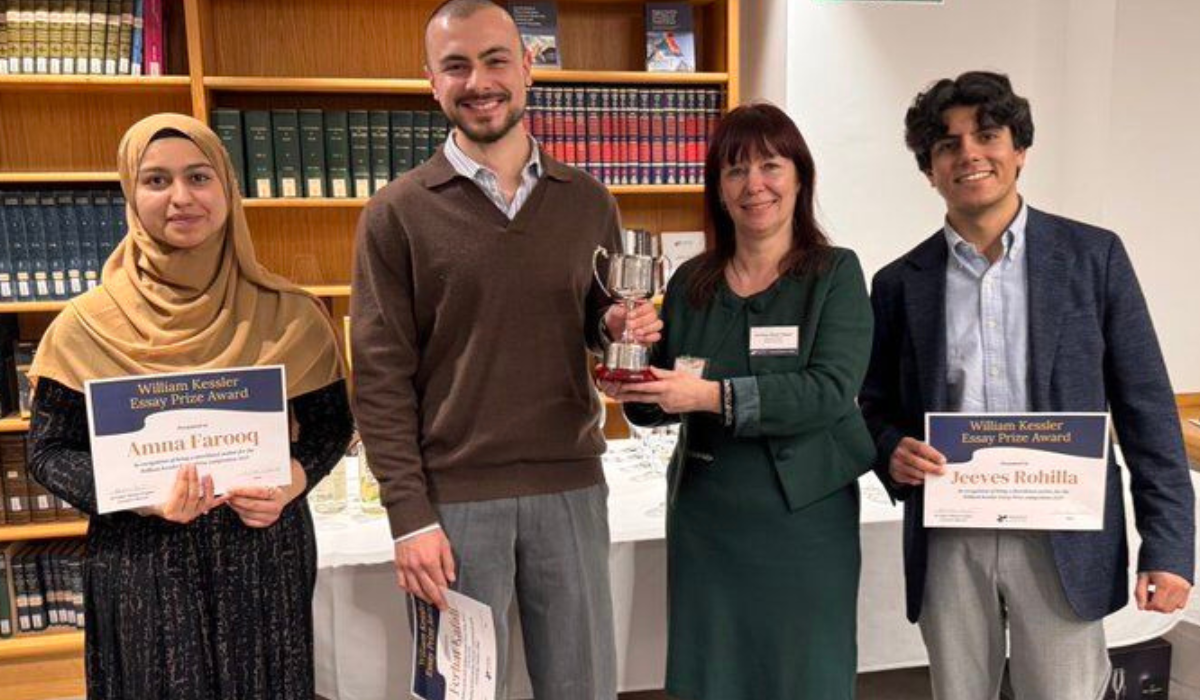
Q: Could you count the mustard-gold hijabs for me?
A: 1